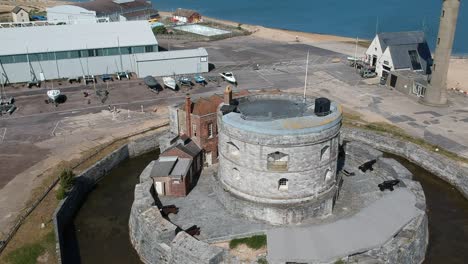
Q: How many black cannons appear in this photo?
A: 2